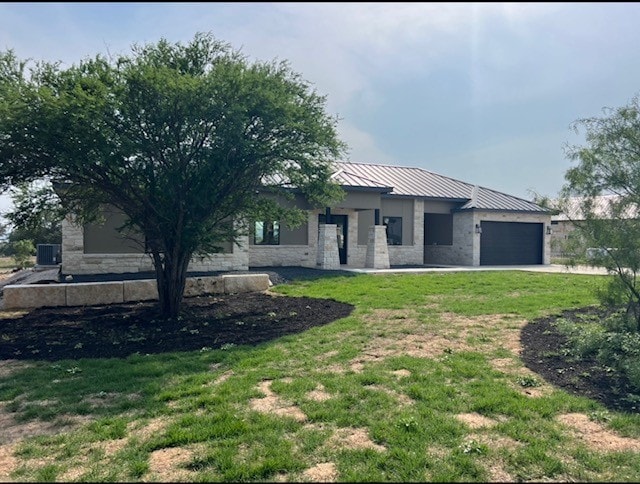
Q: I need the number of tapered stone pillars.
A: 2